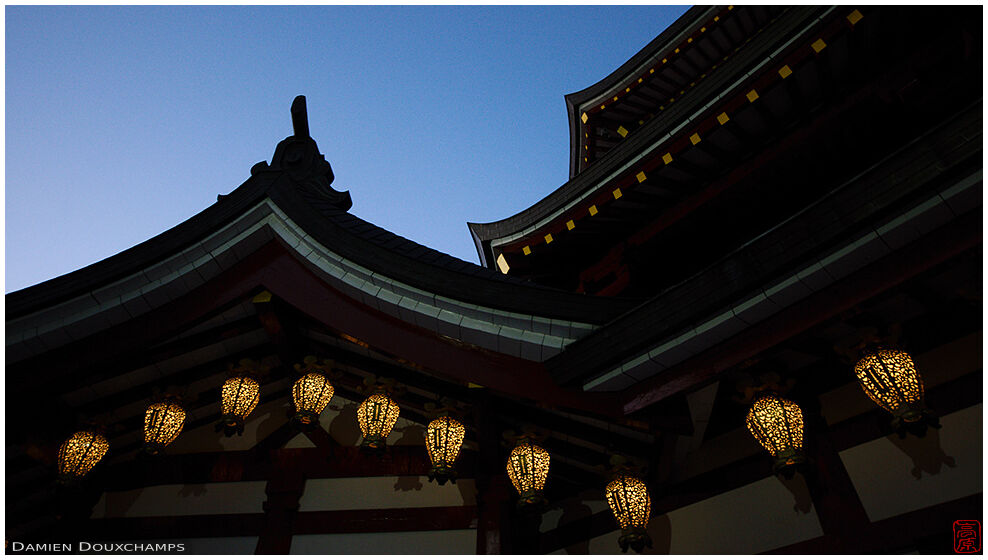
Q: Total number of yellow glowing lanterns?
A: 10